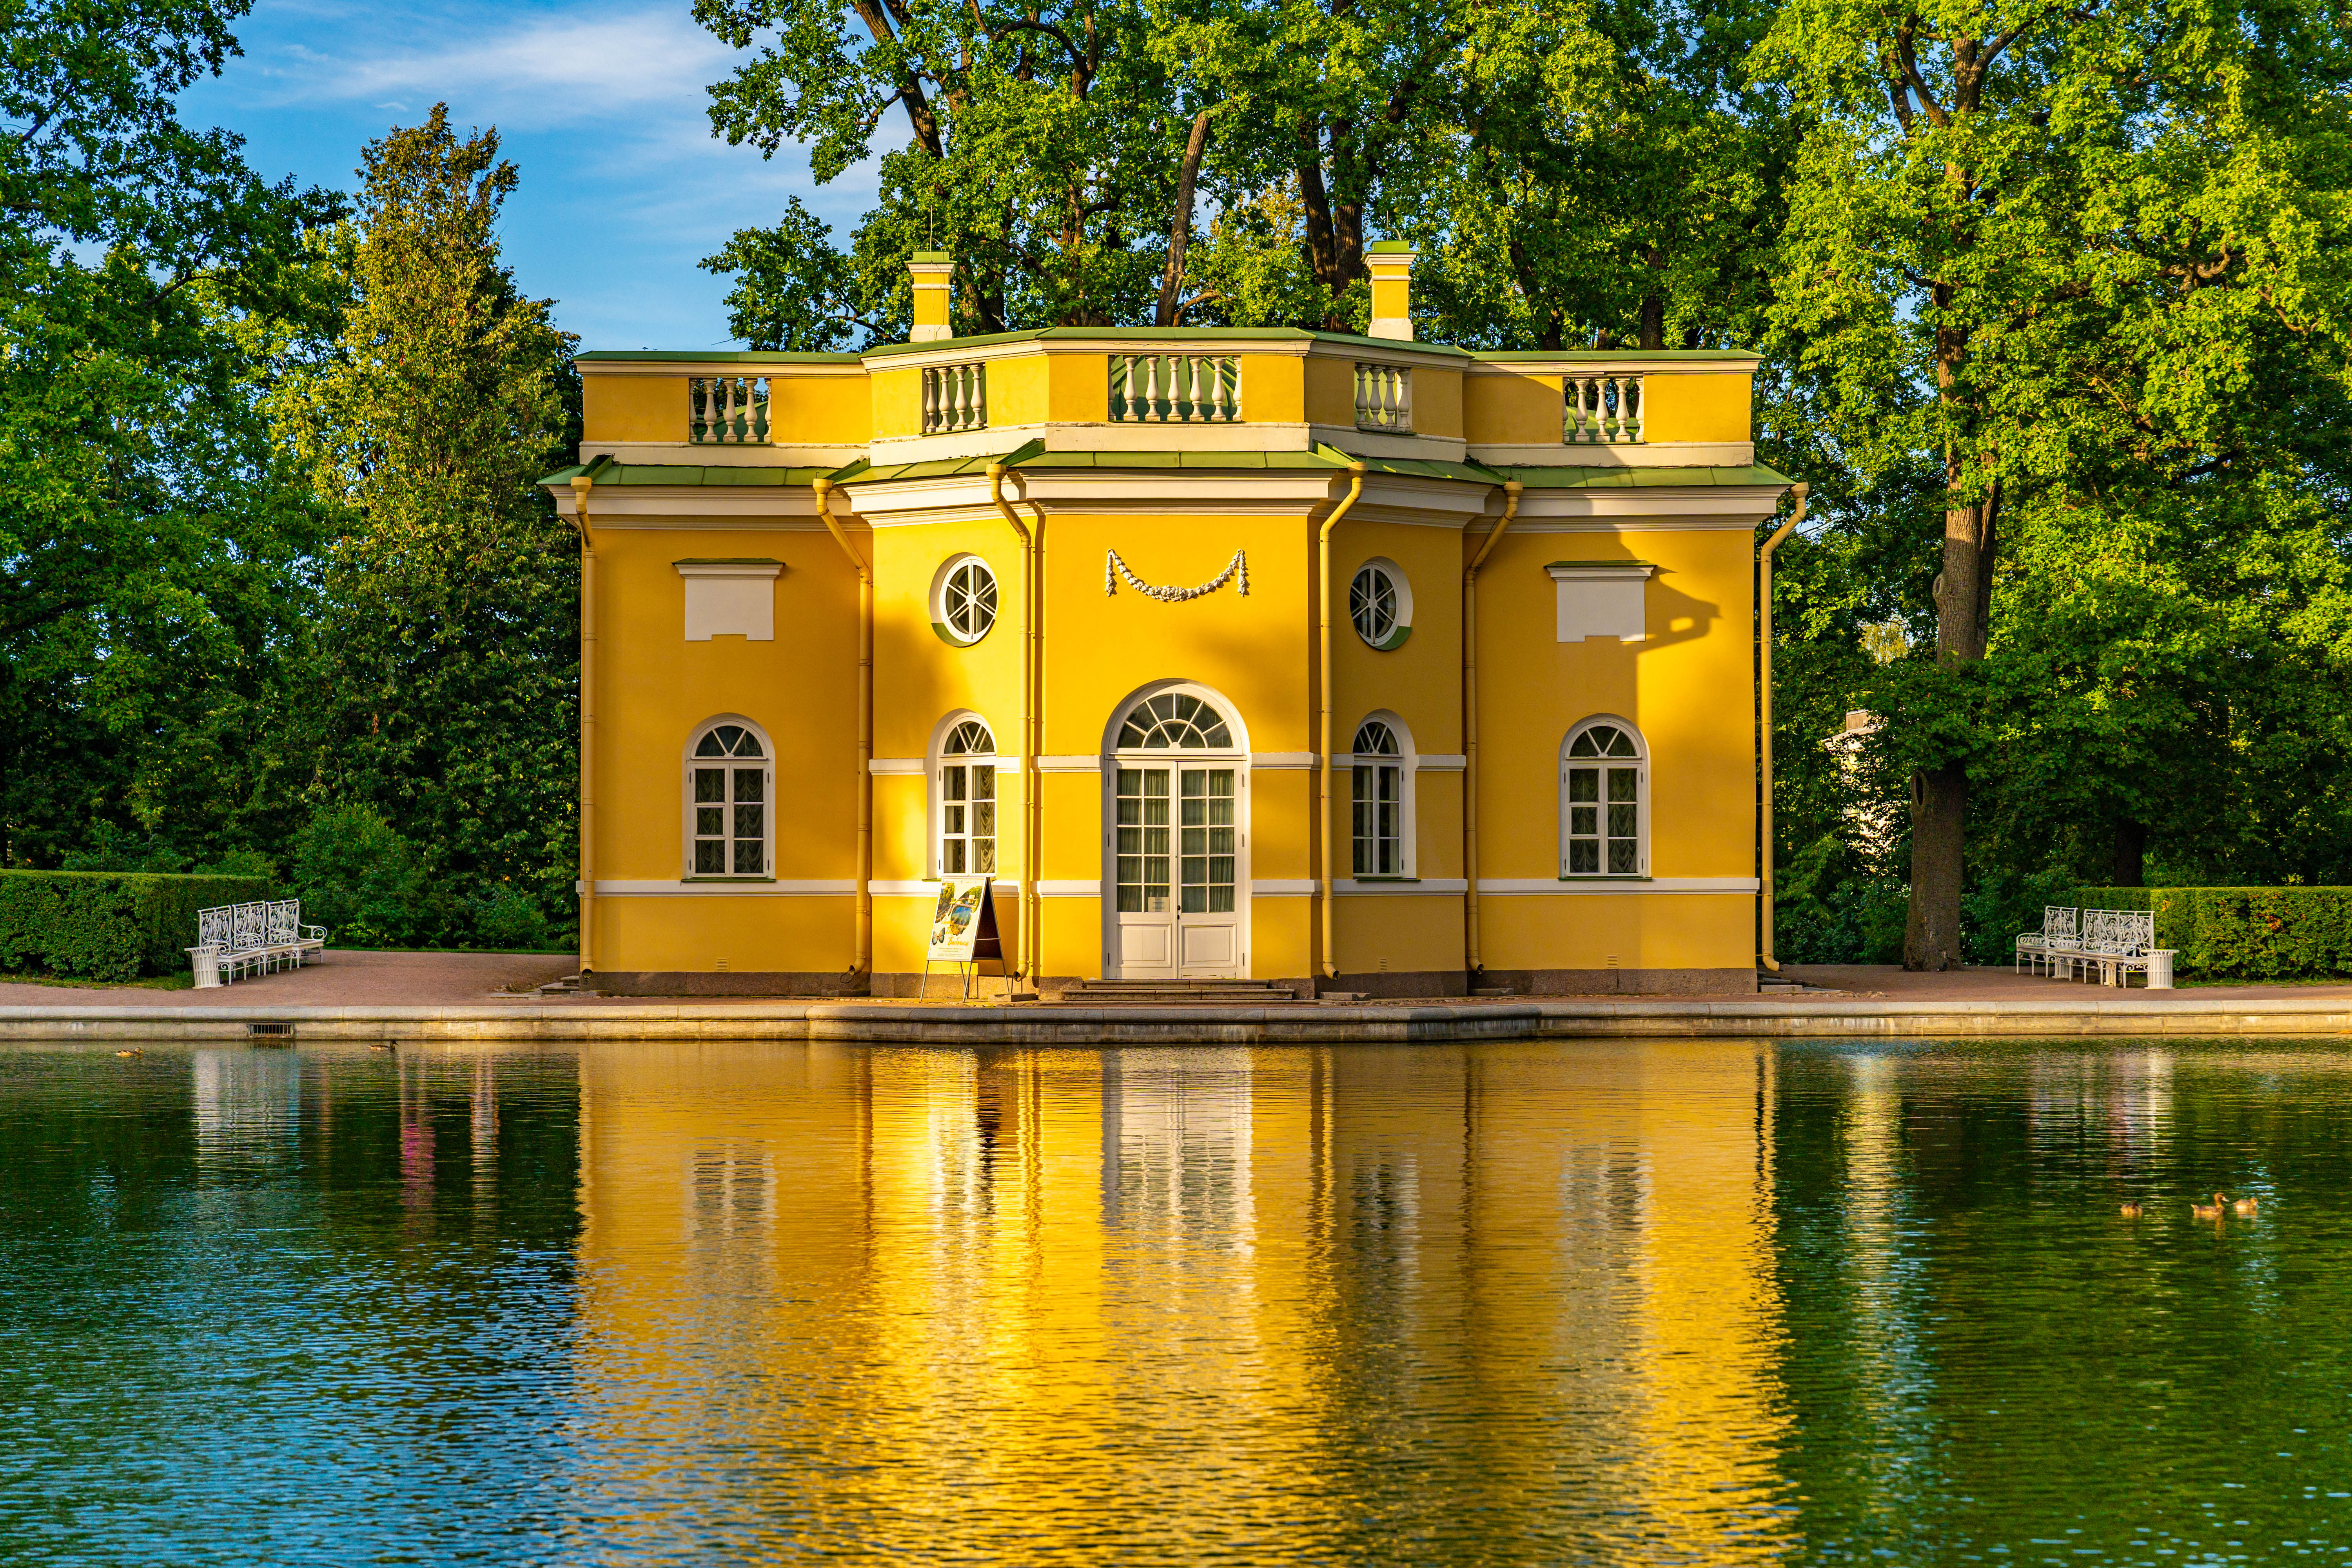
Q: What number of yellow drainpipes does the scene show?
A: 6